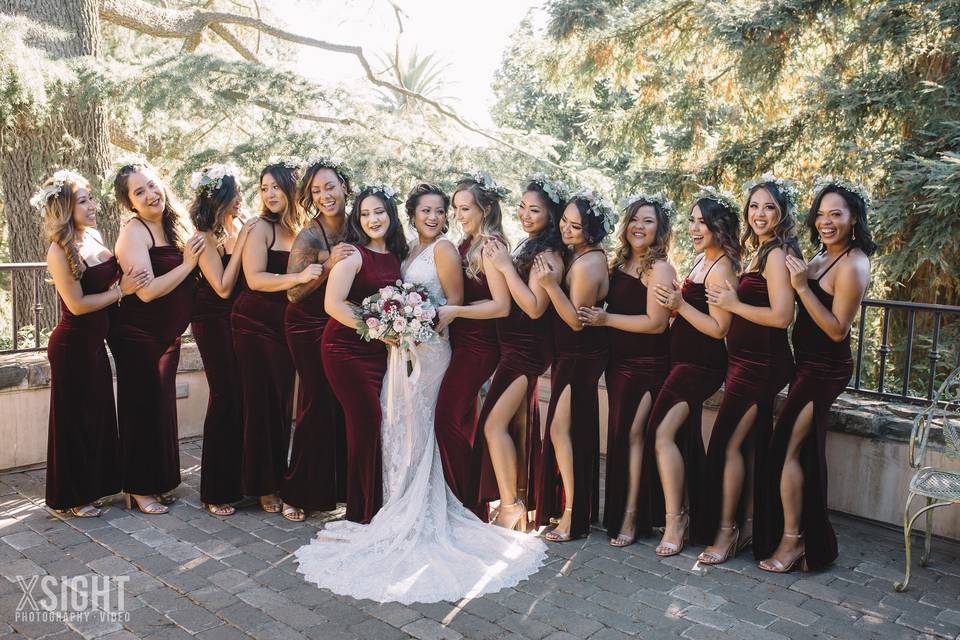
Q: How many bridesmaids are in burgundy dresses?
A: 13